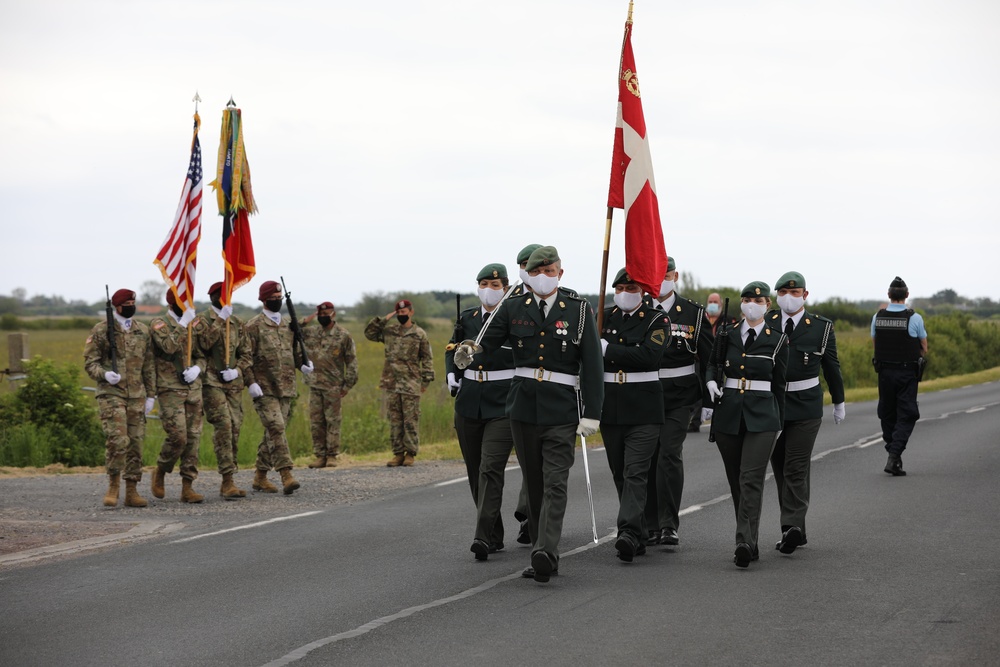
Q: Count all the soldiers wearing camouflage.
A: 6